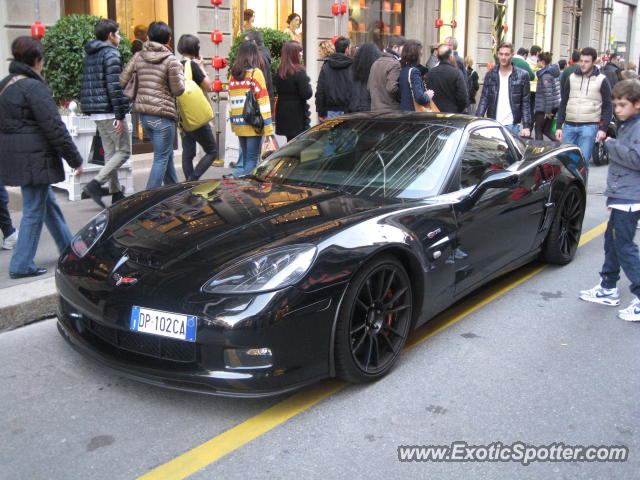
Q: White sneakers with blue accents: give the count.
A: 2